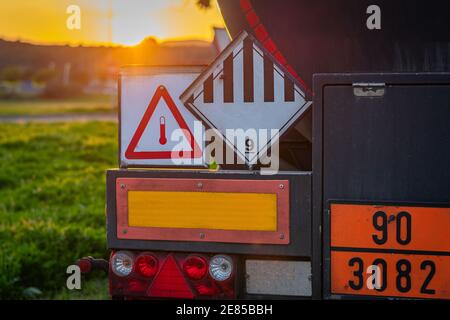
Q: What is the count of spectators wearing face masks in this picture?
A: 0